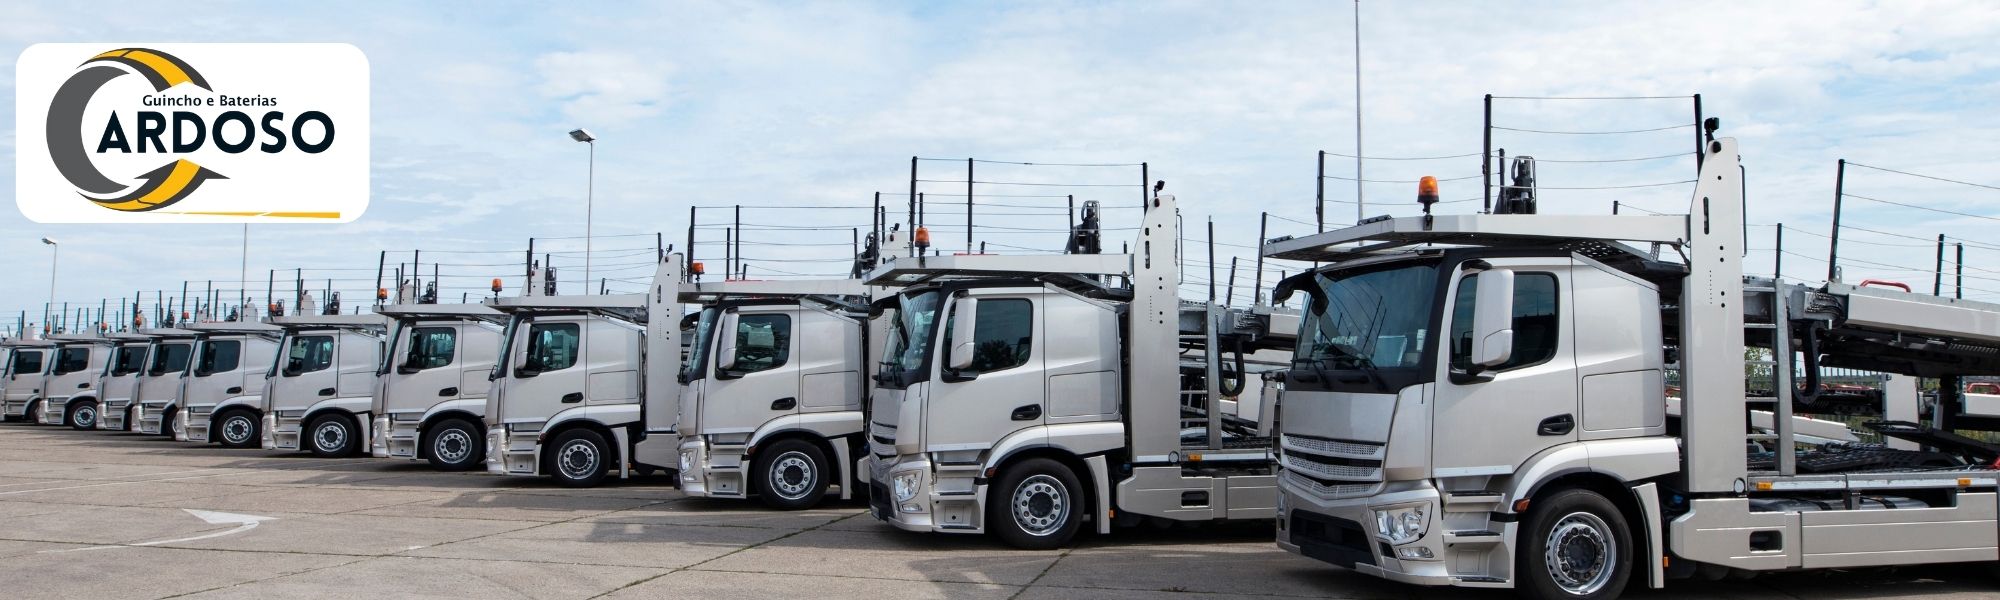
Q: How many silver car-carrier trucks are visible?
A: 11